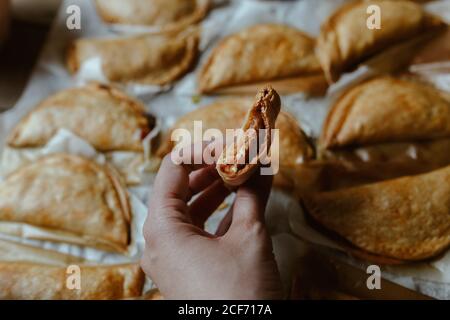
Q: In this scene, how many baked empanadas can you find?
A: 11